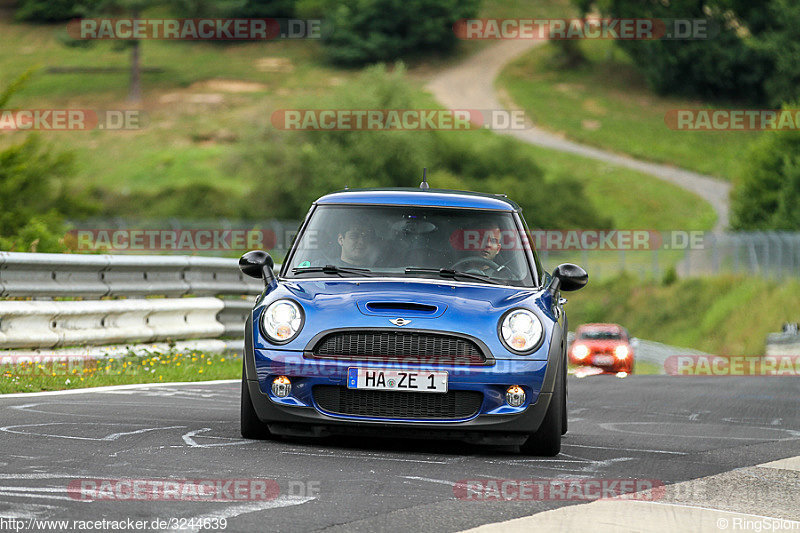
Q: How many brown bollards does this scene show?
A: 0